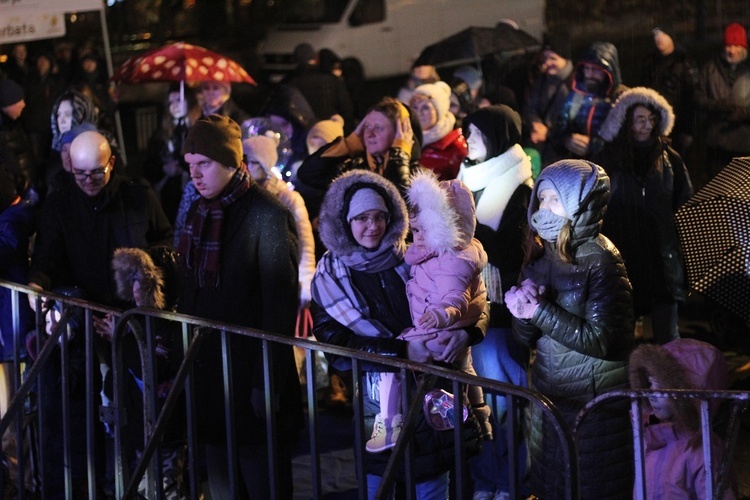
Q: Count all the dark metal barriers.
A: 3